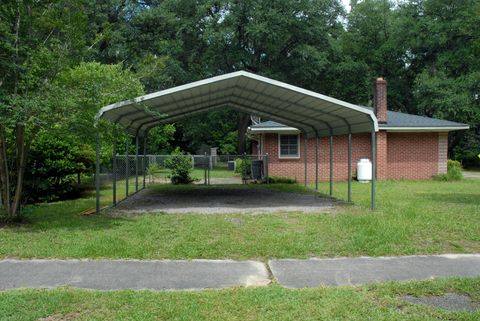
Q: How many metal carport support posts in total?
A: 10